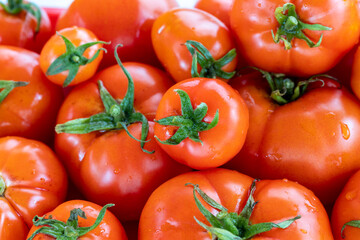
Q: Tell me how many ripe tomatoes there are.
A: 15